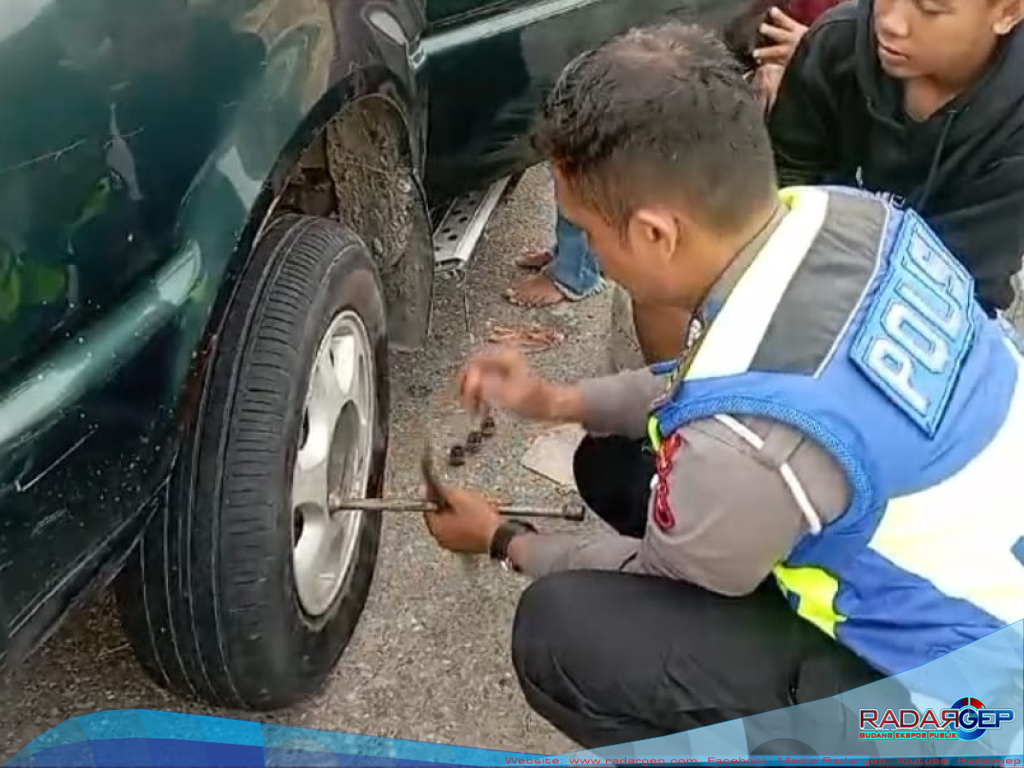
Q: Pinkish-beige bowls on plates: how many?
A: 0